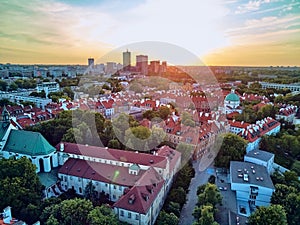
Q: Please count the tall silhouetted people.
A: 0